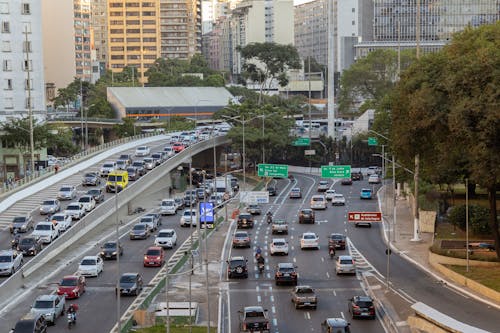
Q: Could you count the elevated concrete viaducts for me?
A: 1